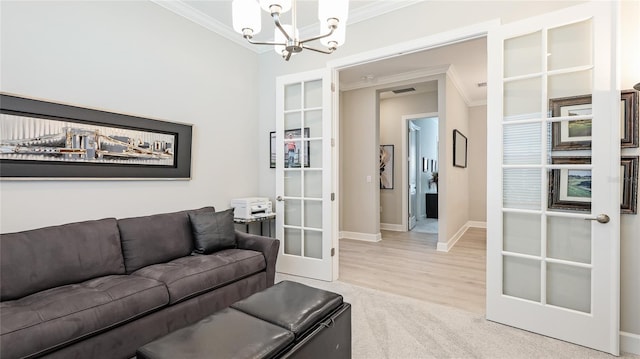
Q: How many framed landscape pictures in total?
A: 2